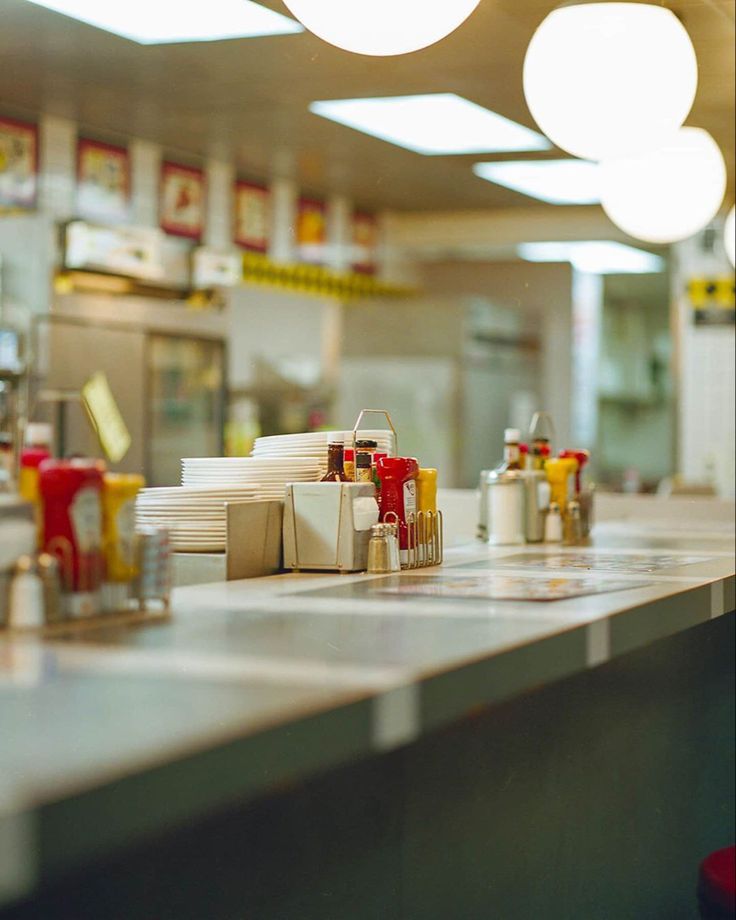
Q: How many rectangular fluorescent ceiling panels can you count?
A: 4